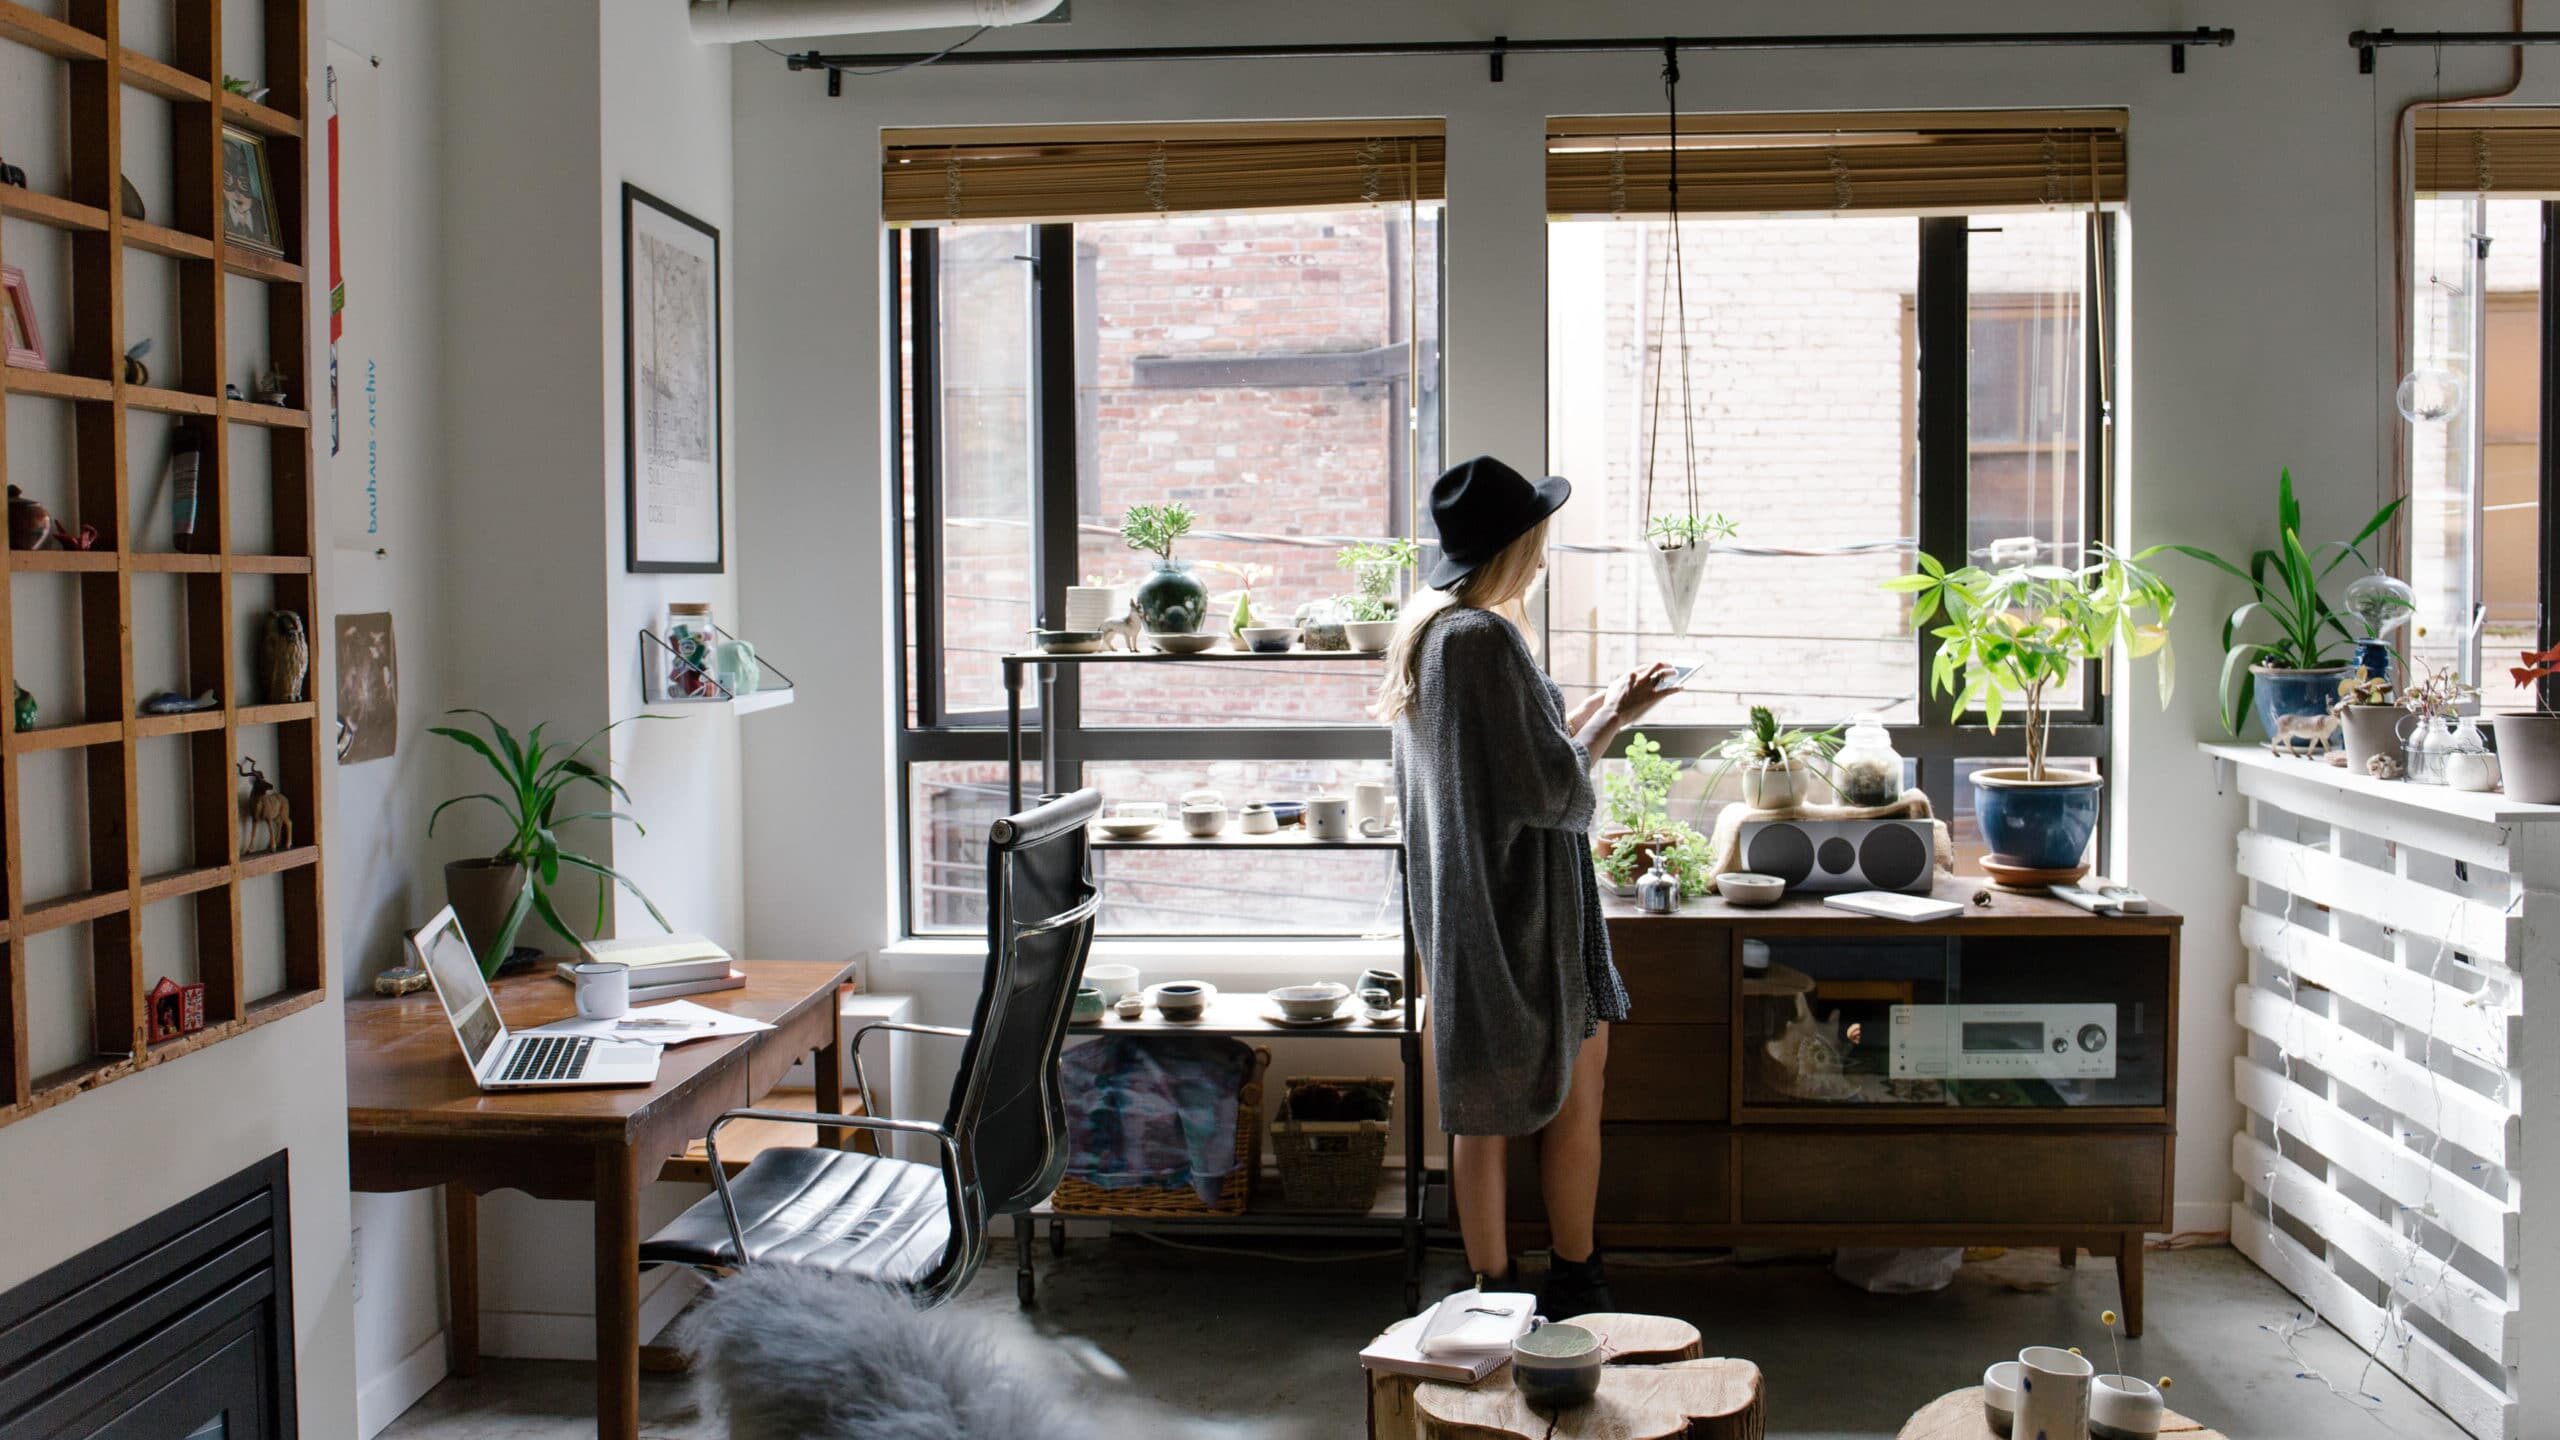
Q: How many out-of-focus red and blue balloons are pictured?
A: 0